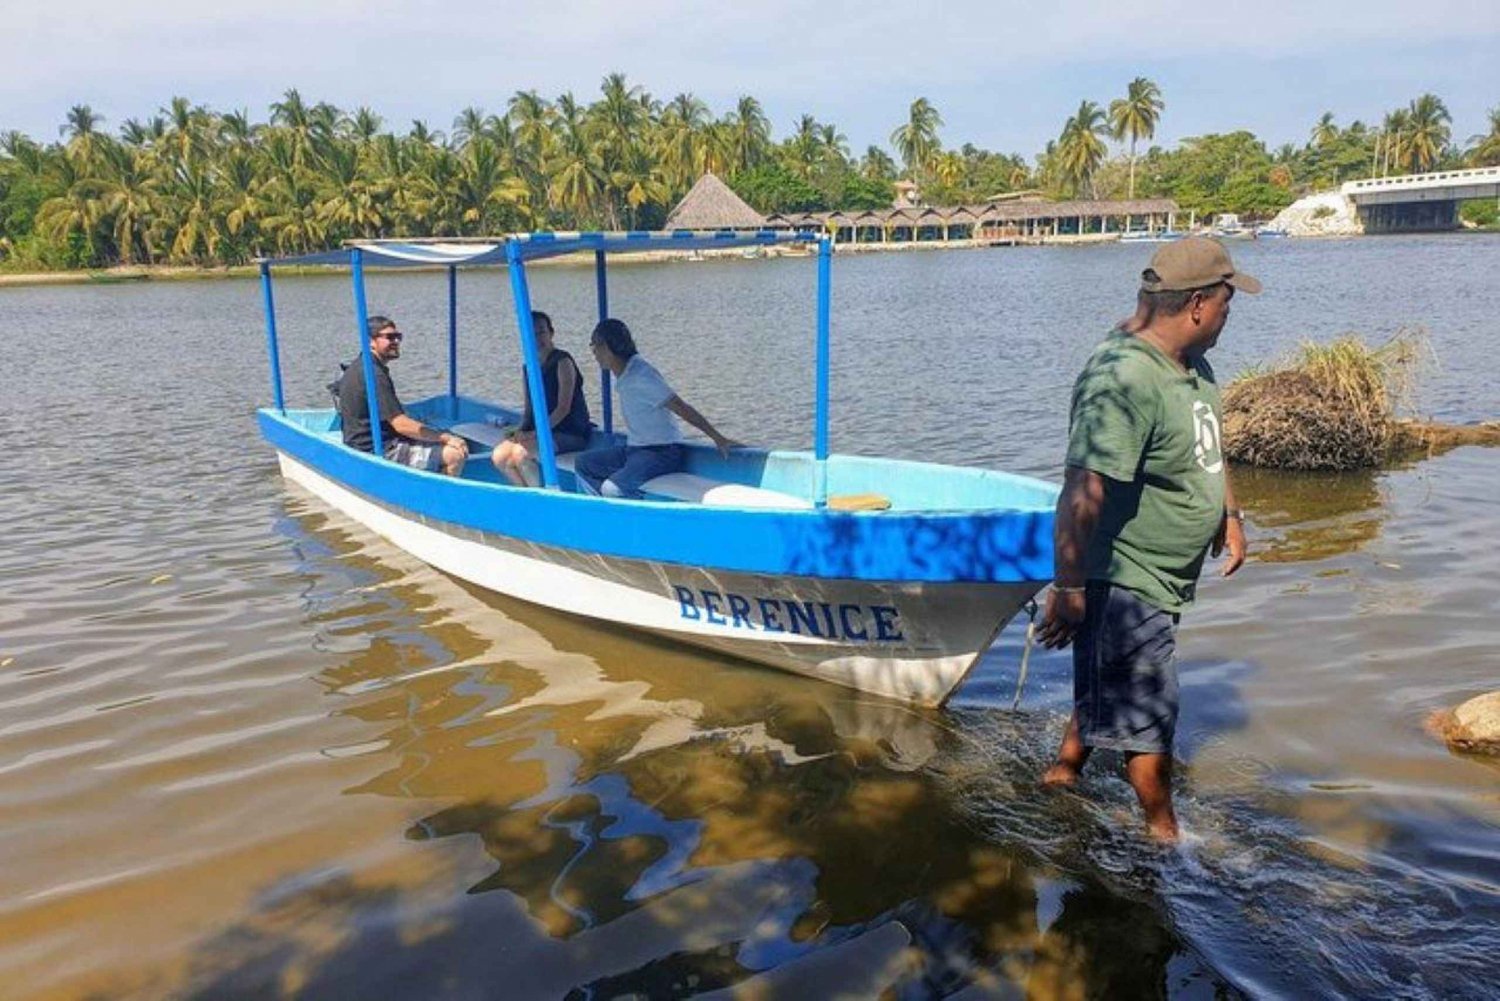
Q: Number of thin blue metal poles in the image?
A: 6